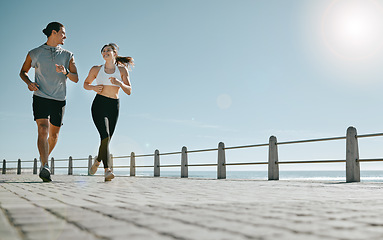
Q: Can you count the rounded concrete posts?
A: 13